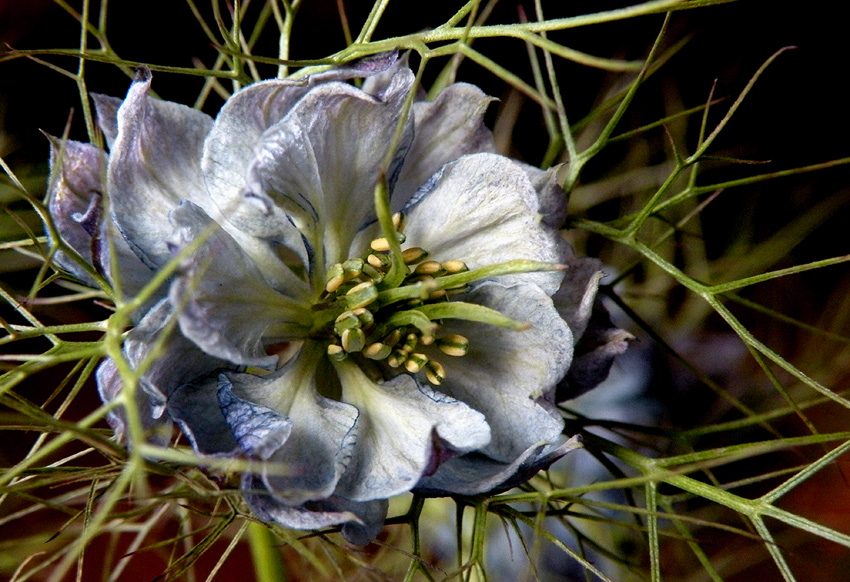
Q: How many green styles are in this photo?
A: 5